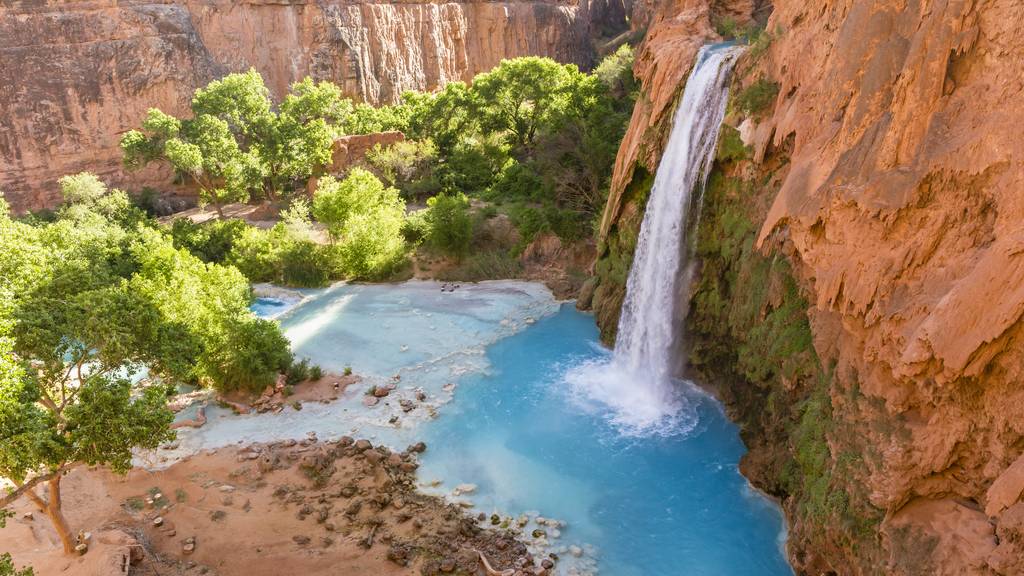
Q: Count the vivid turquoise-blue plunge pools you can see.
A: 1